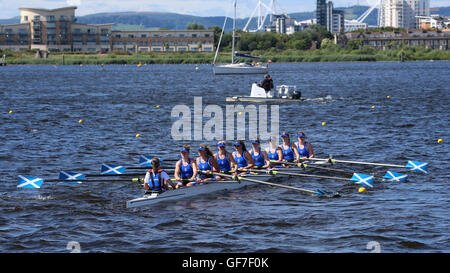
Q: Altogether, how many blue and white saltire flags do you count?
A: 7